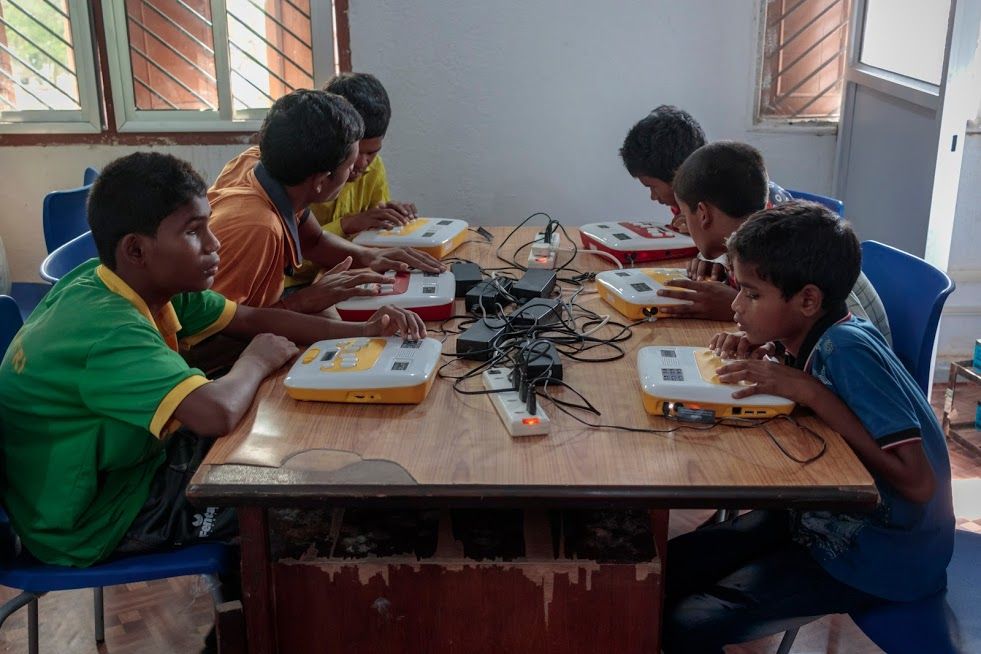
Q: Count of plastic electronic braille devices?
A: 6